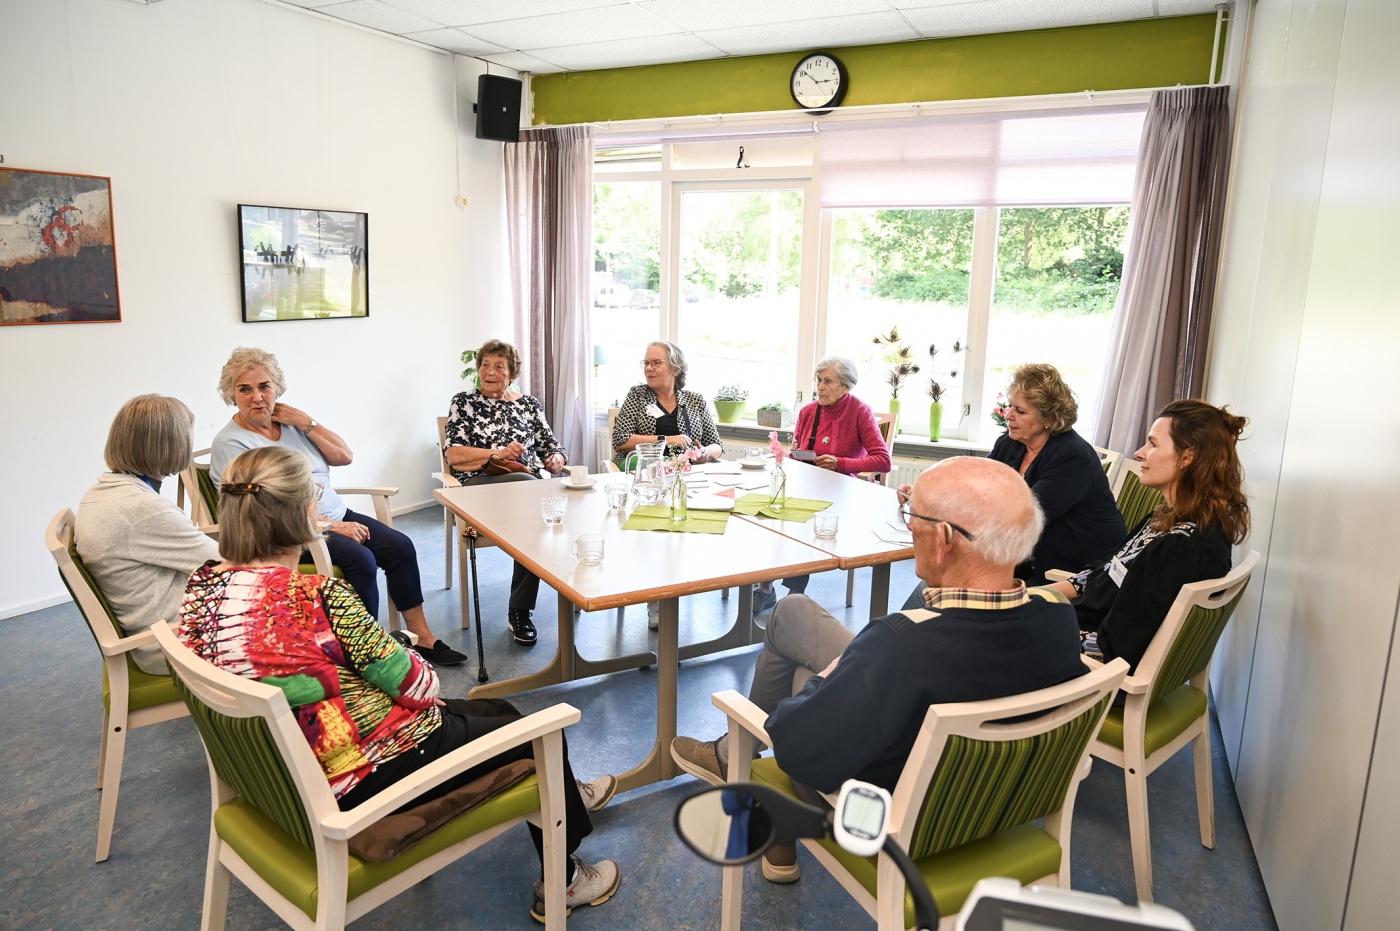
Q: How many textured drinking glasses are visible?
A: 1